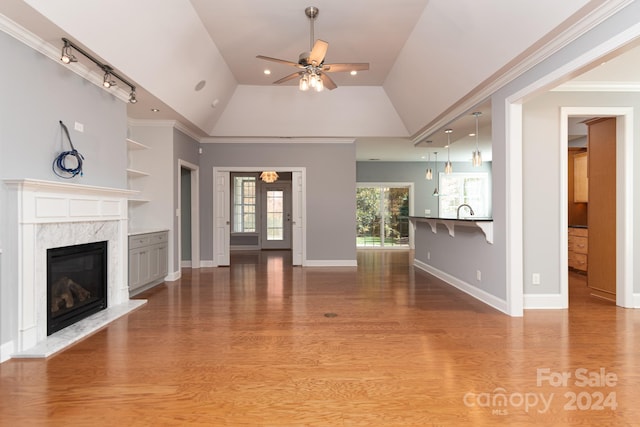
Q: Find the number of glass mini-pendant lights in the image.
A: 3